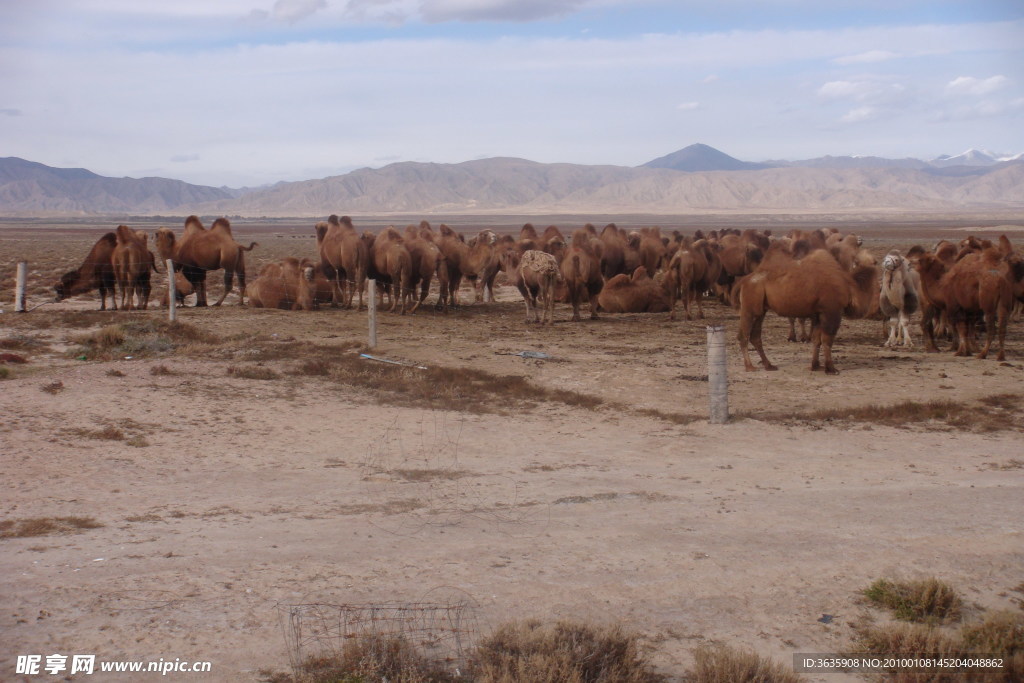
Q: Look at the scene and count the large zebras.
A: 0